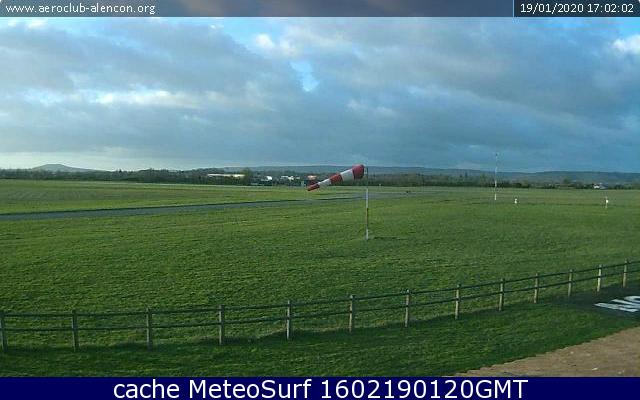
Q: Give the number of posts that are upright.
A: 13